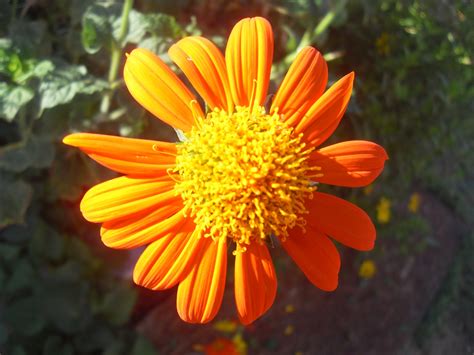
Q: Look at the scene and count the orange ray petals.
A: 14